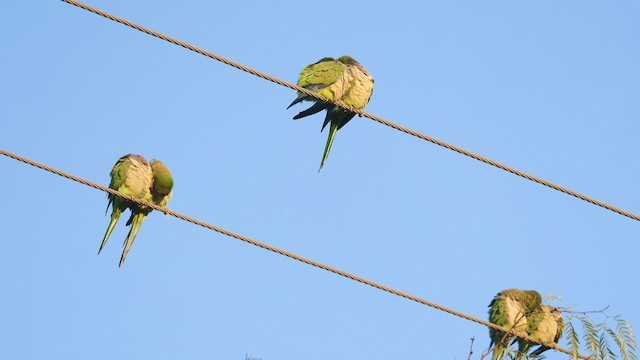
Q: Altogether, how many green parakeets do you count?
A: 6